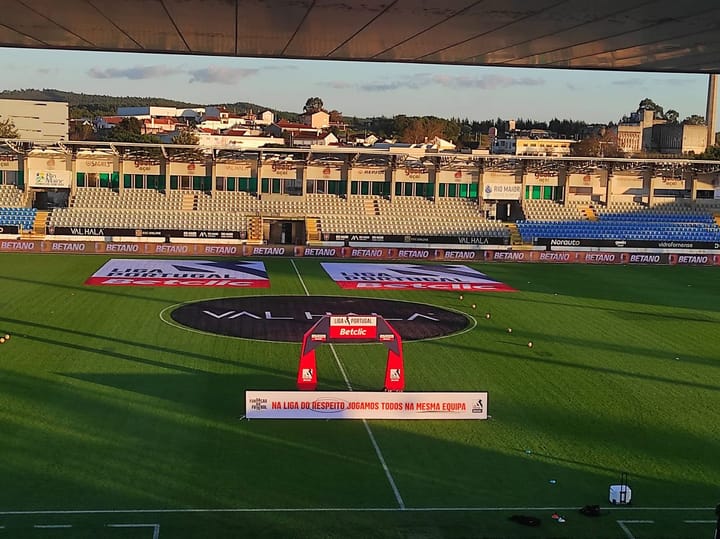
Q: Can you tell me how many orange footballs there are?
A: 7